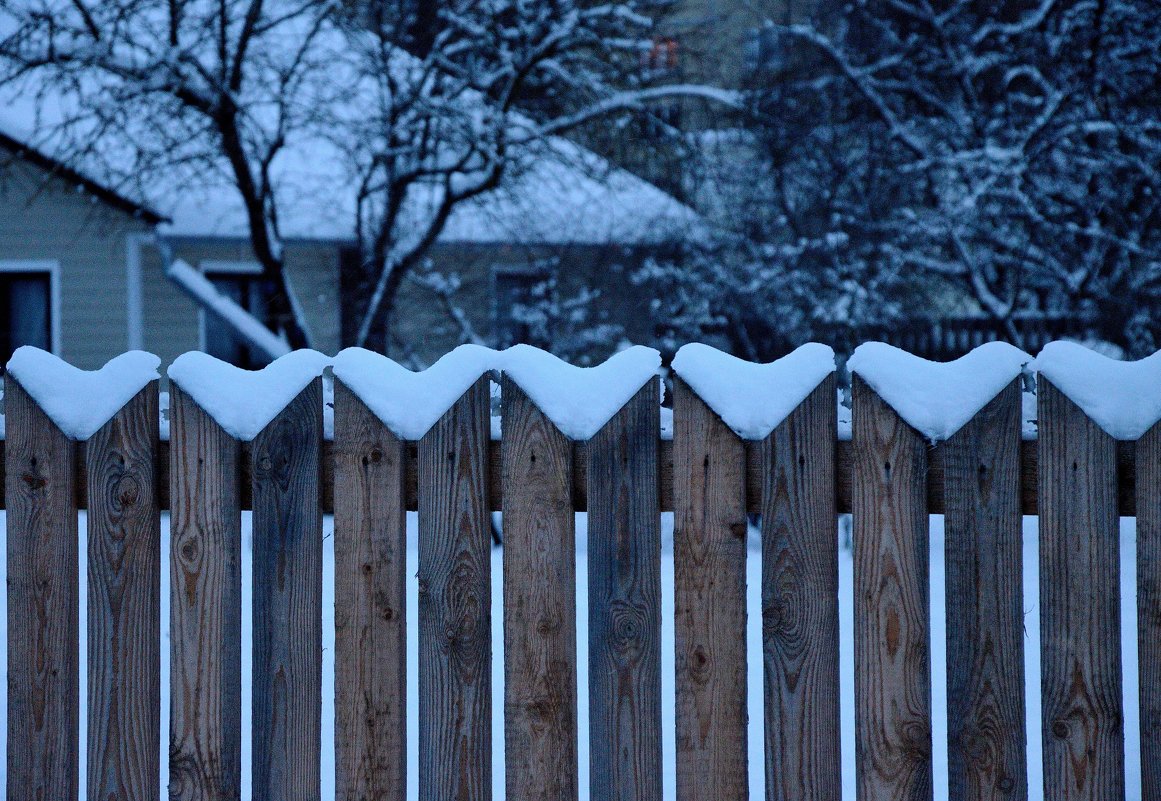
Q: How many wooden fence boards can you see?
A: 14